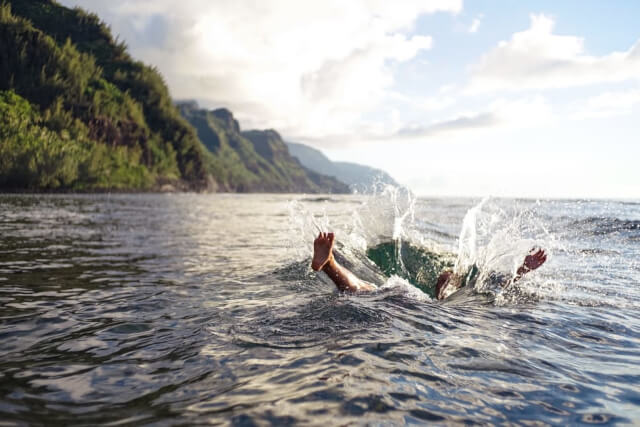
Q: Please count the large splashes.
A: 1